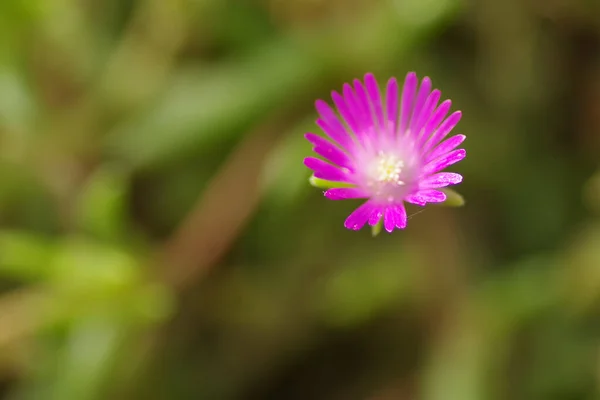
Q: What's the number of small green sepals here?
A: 3